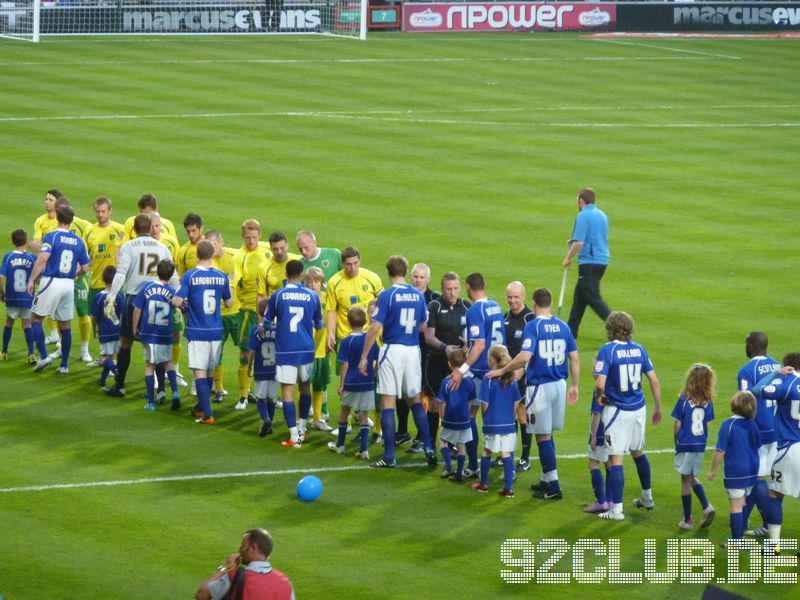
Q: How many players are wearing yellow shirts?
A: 10